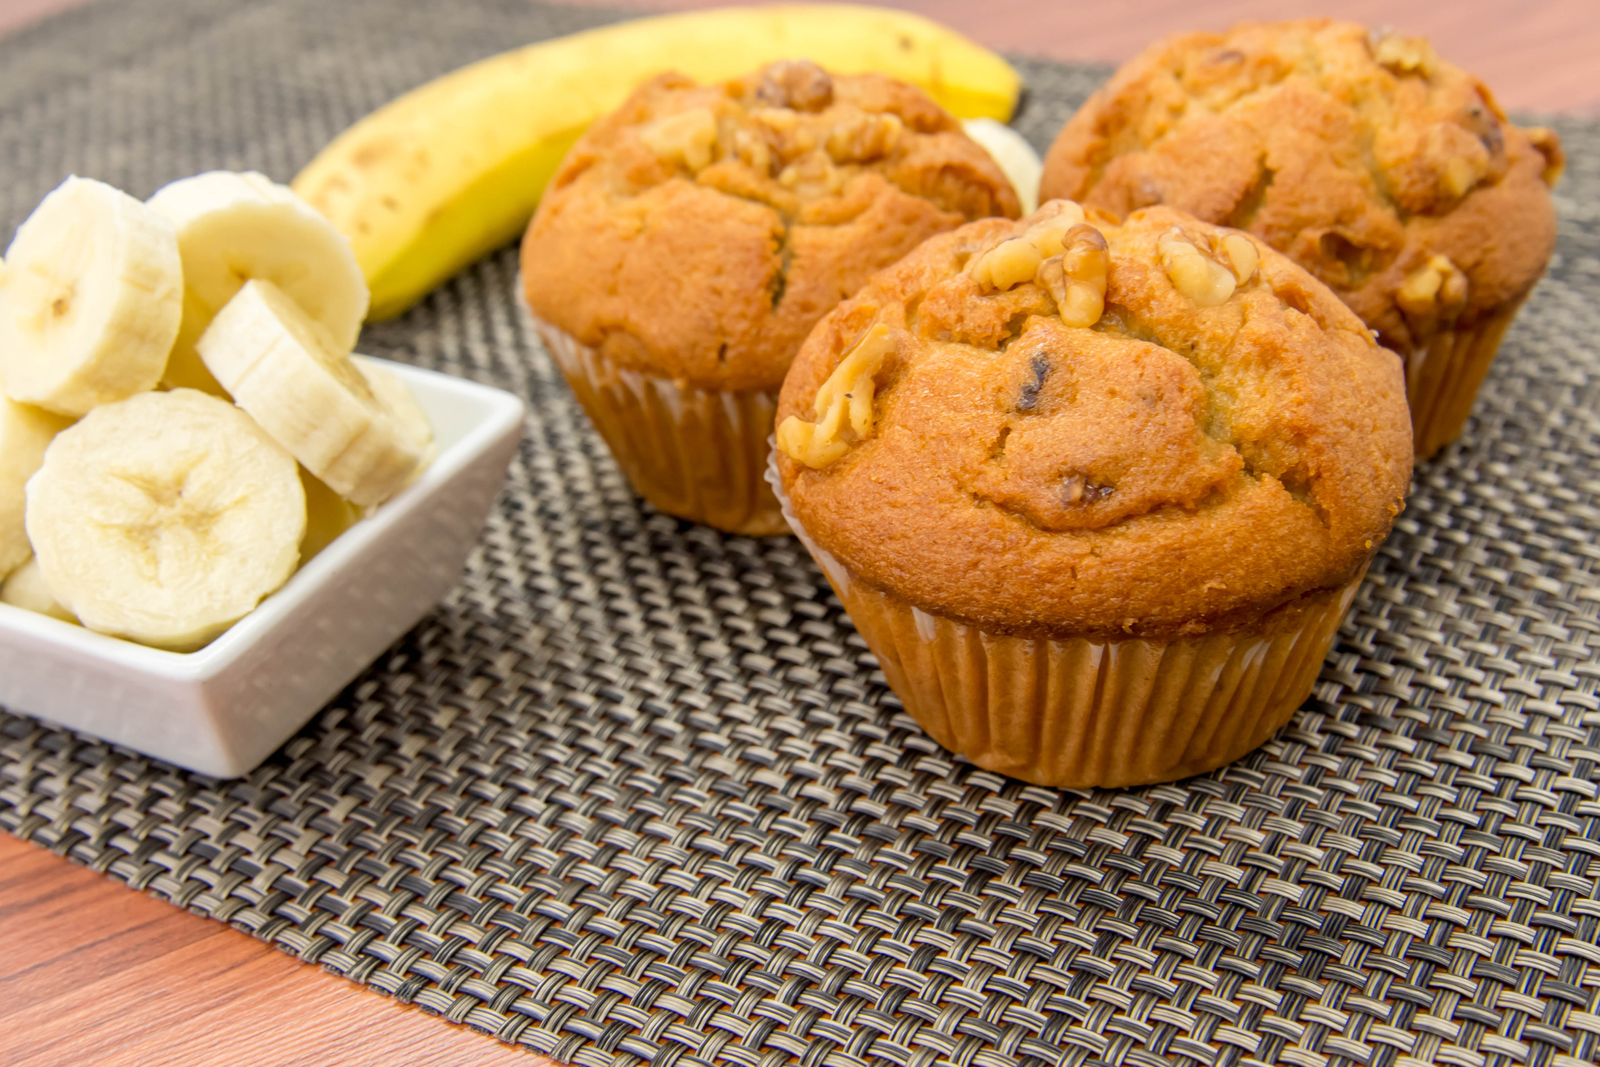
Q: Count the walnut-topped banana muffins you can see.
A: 3